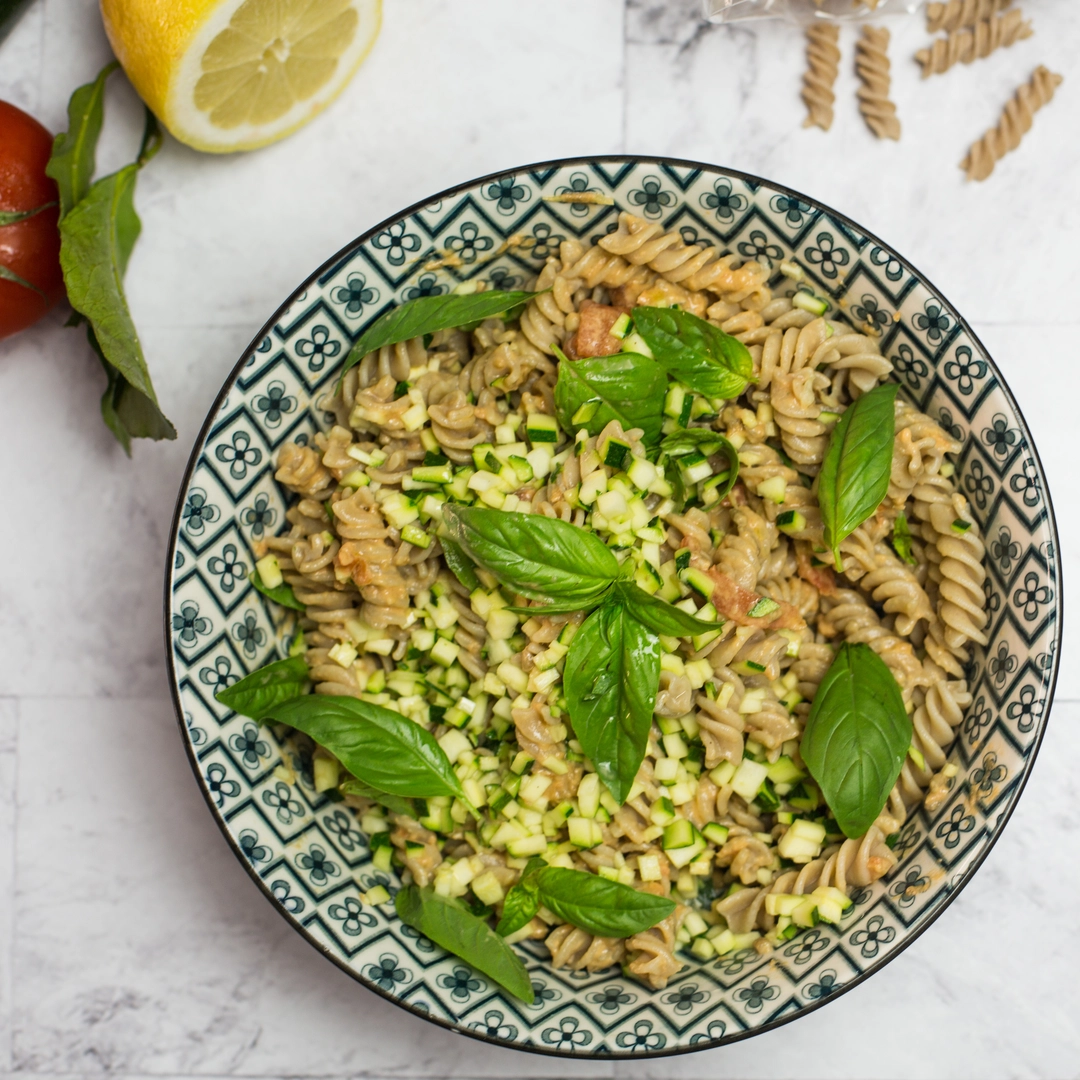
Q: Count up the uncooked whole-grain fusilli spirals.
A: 5